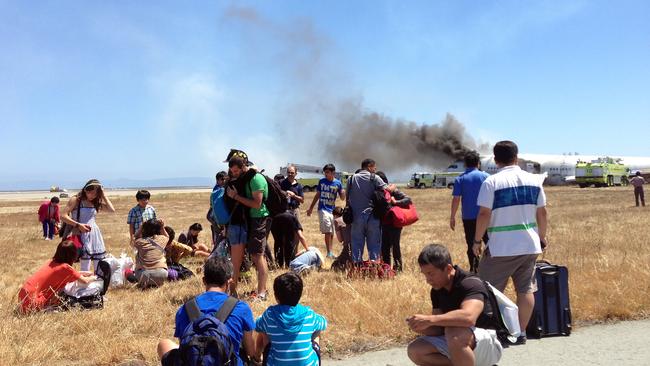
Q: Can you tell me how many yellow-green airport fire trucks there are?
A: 3